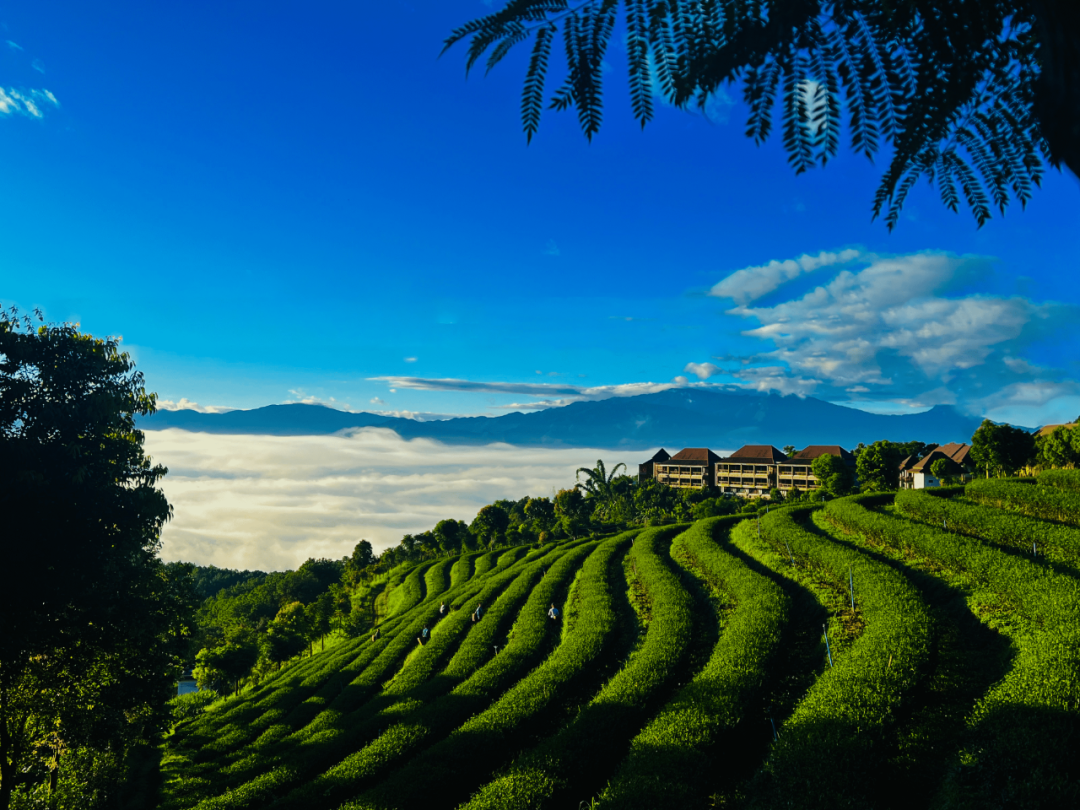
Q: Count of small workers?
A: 5